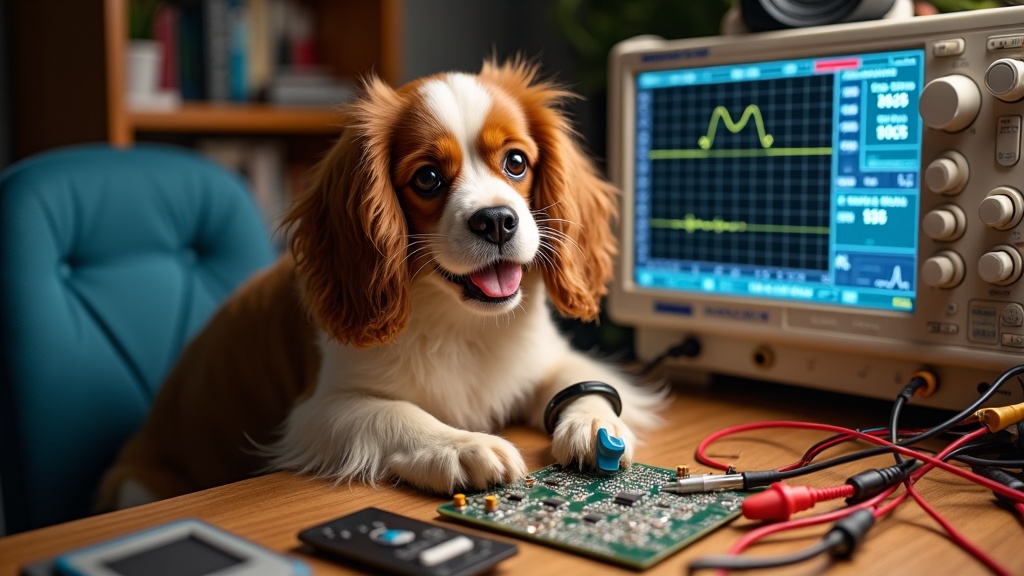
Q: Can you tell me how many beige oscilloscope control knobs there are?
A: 7